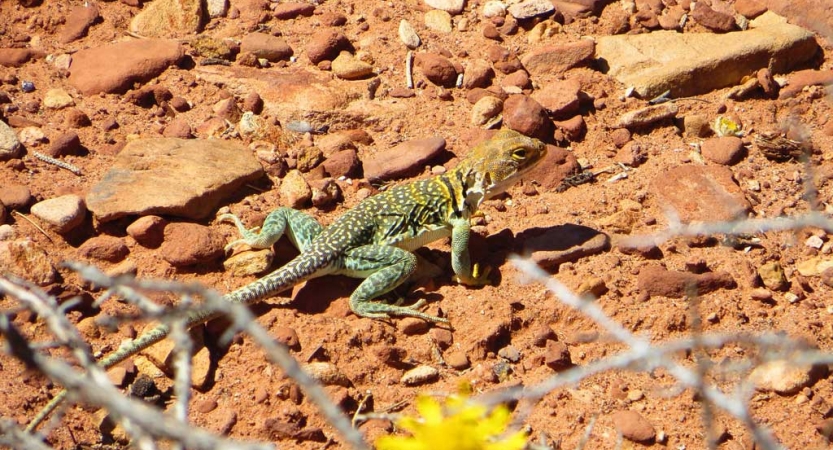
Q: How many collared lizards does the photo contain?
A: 1